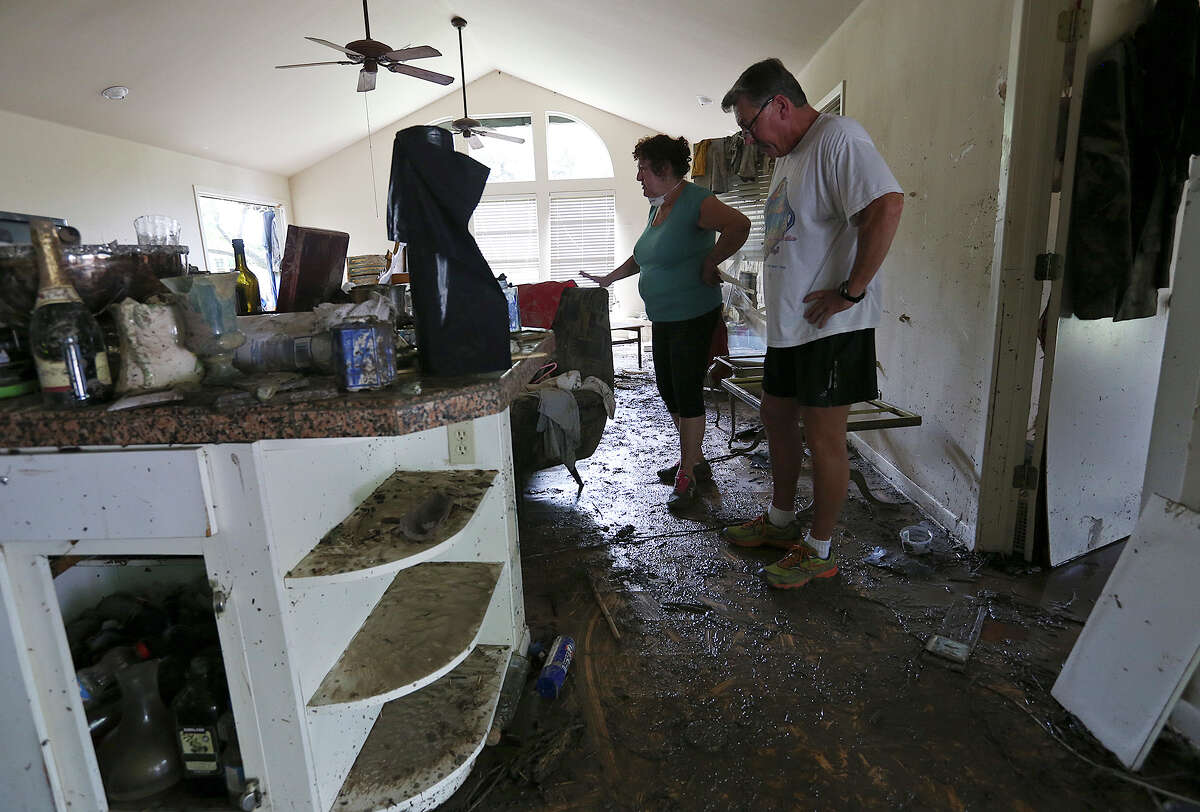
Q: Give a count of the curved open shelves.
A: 3